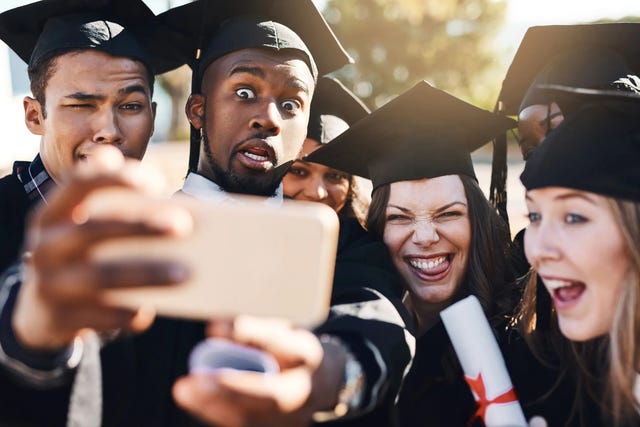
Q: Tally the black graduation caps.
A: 6